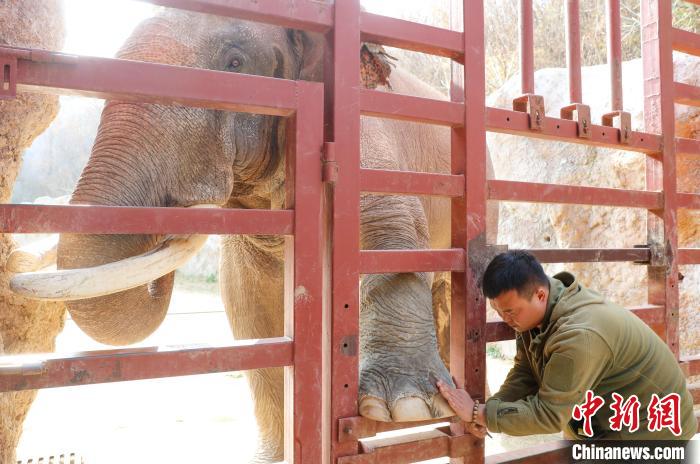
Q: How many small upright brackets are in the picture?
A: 3